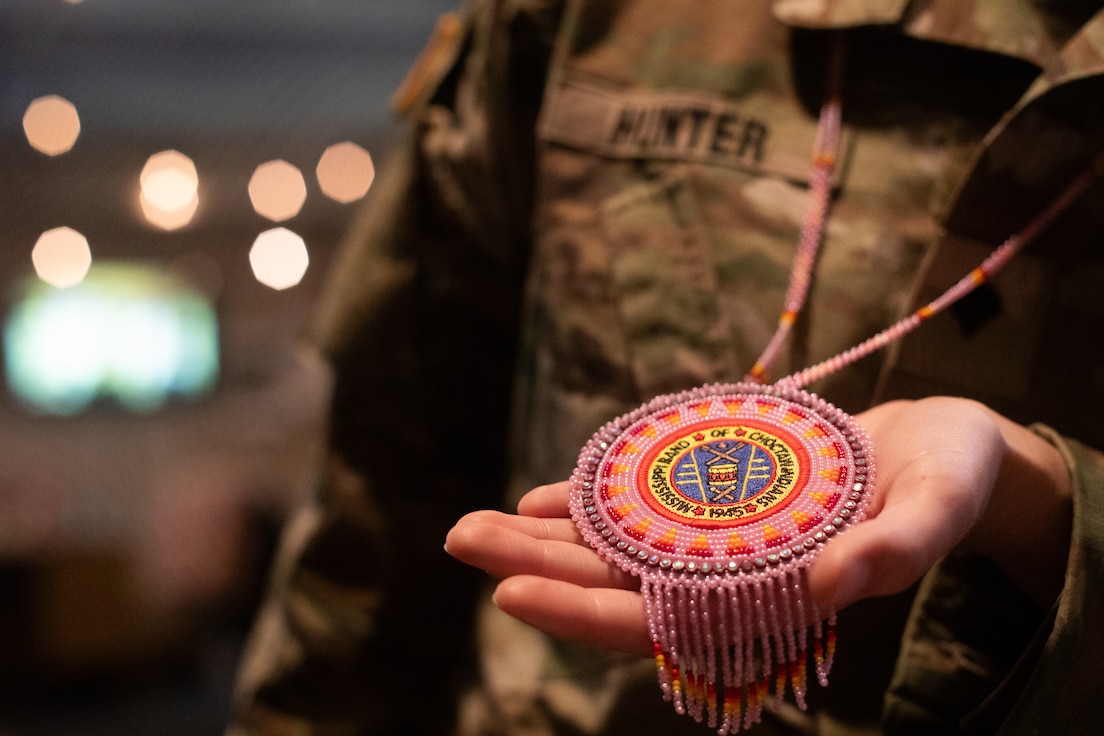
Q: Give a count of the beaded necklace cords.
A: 2